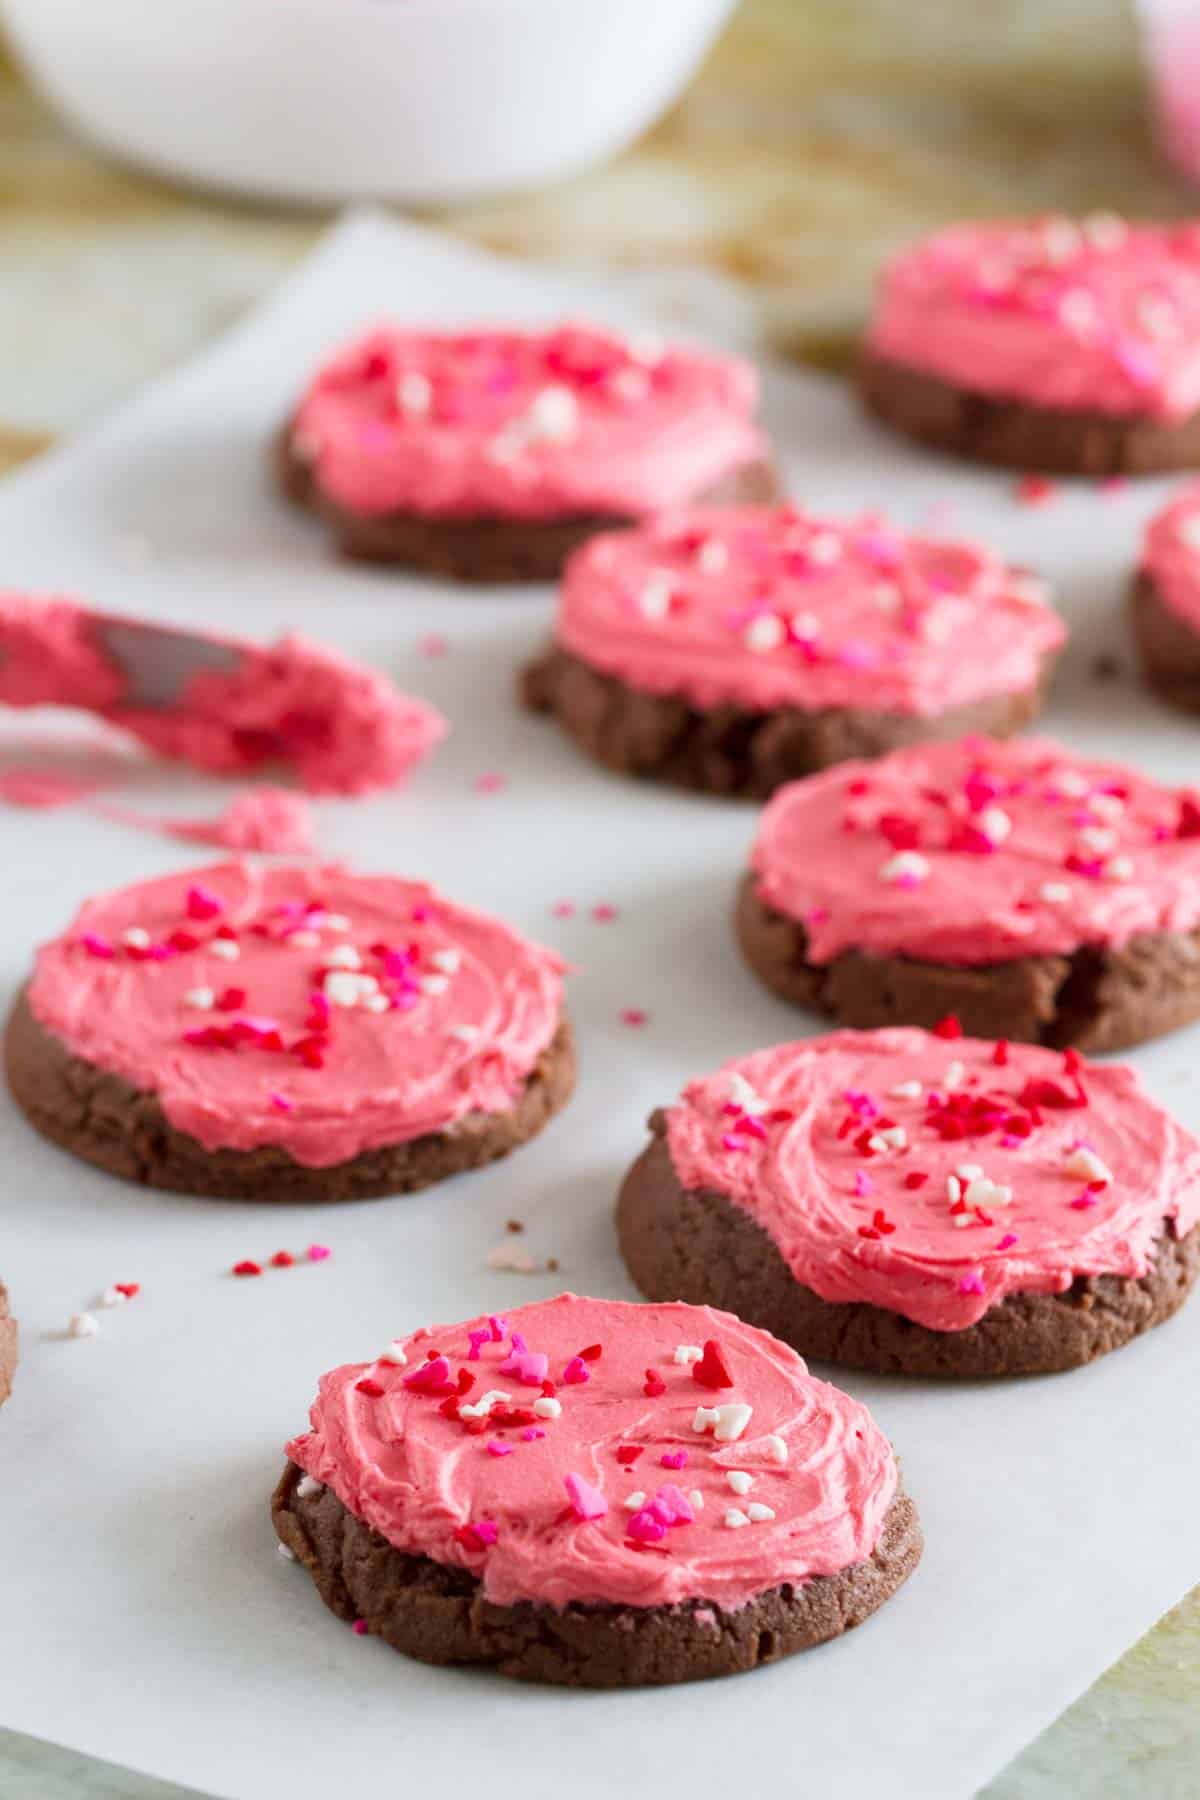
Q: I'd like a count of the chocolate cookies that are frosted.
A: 8